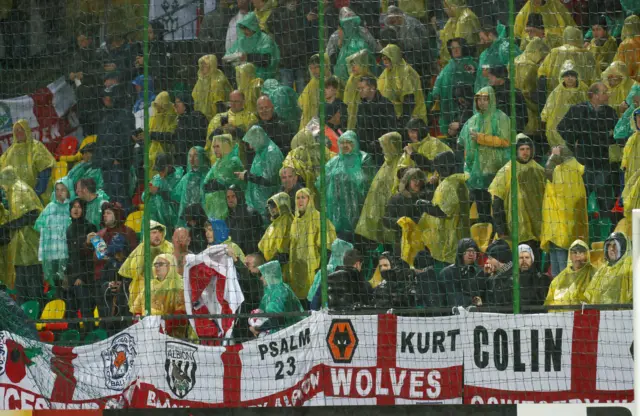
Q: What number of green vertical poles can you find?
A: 3